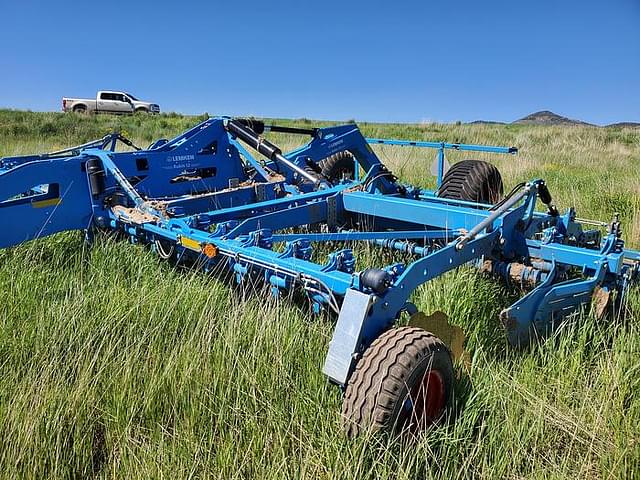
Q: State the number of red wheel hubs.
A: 1